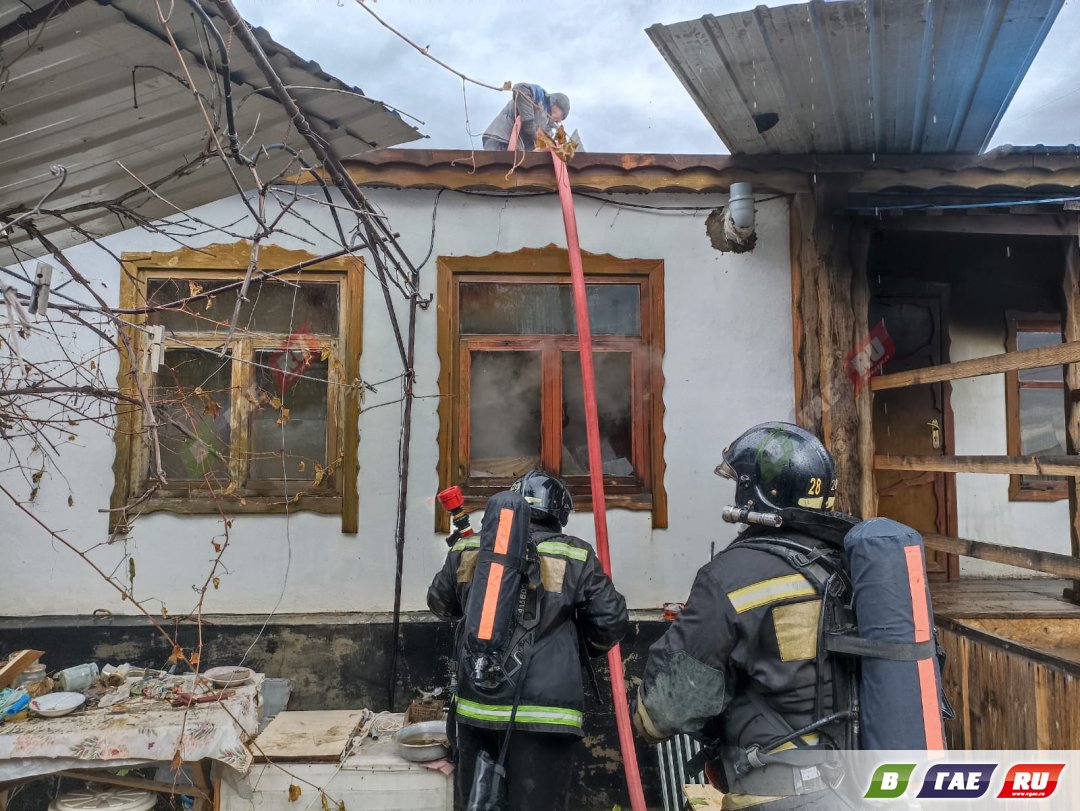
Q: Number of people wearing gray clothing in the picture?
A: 1